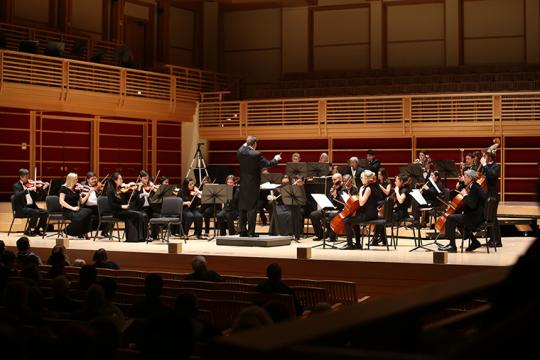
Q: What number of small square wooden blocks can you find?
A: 4